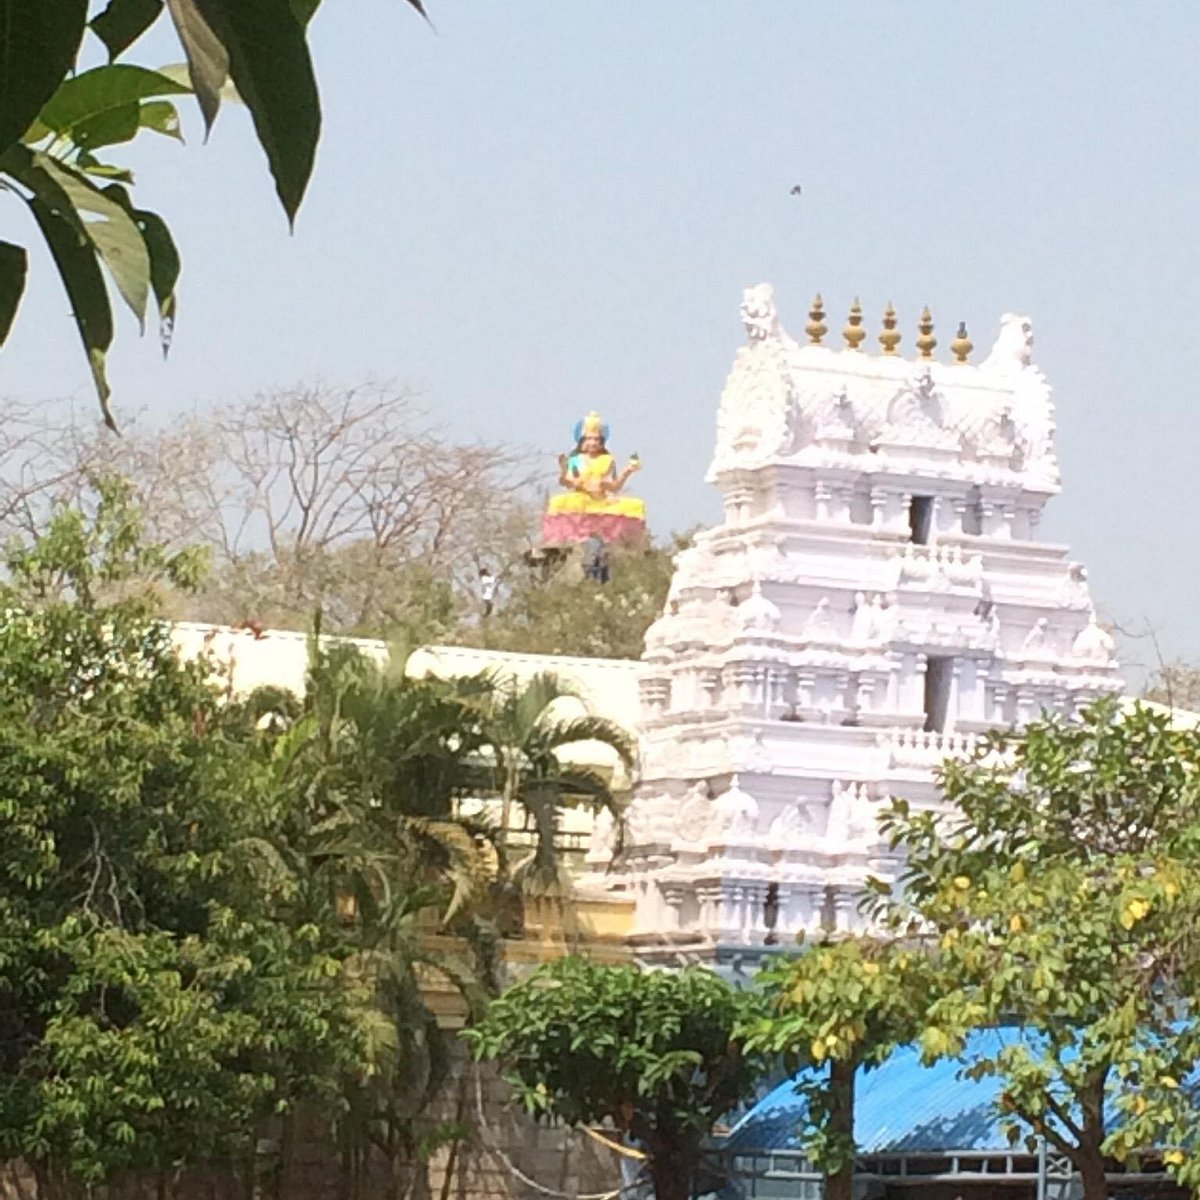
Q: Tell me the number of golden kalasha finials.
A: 5